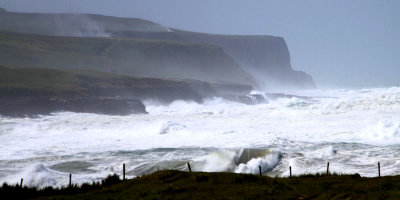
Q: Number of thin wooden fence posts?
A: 8